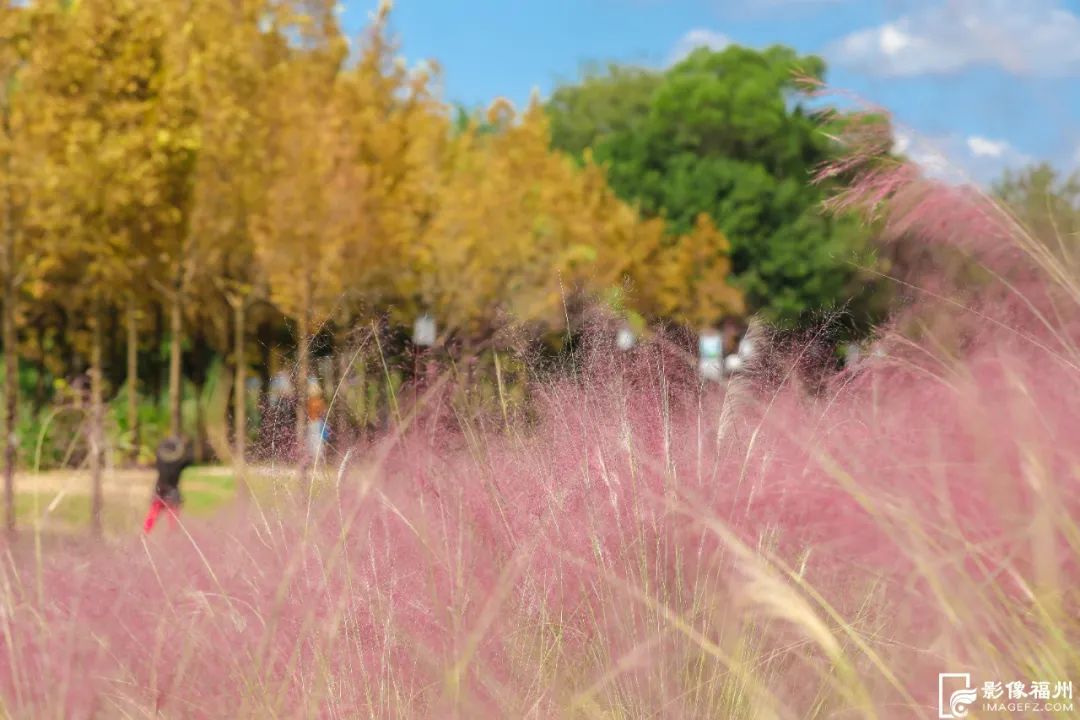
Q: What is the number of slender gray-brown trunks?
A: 6